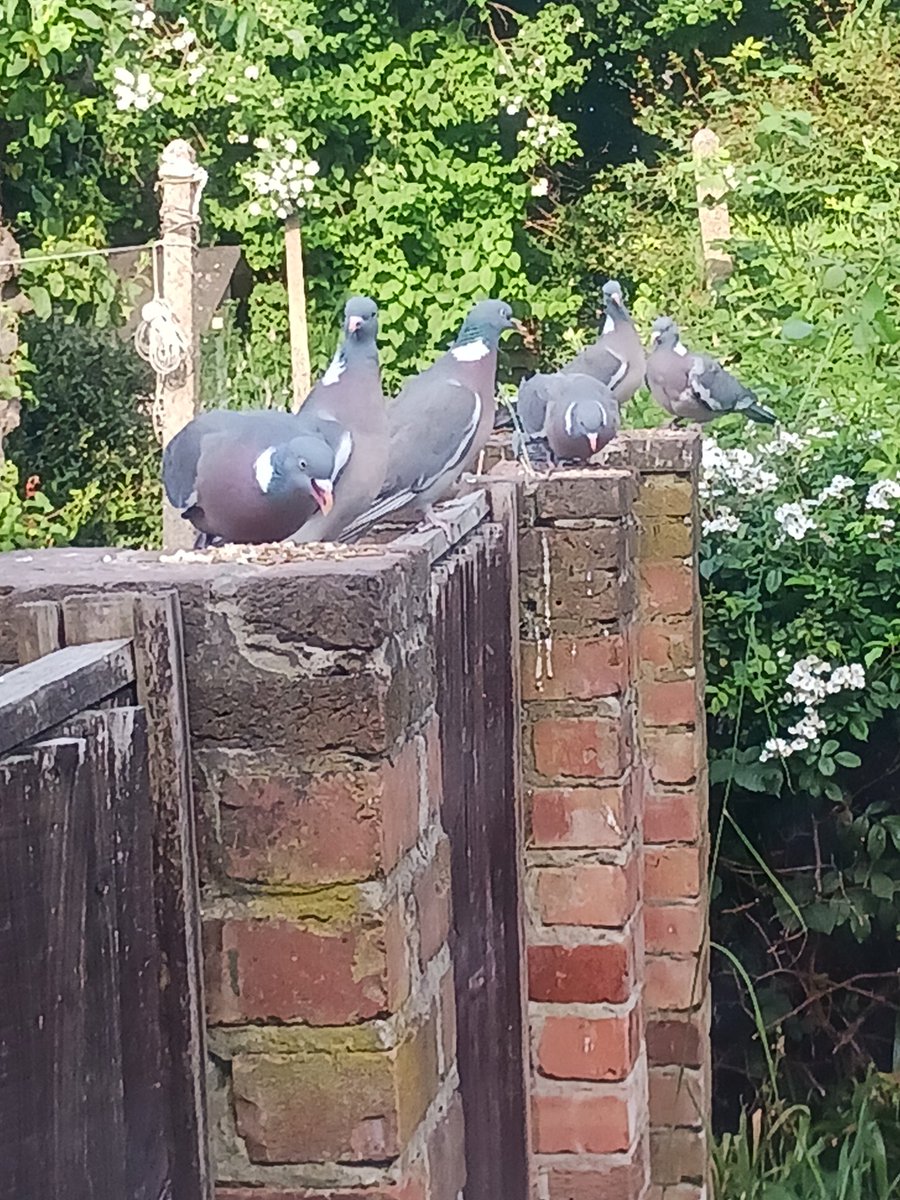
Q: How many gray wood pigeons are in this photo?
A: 6